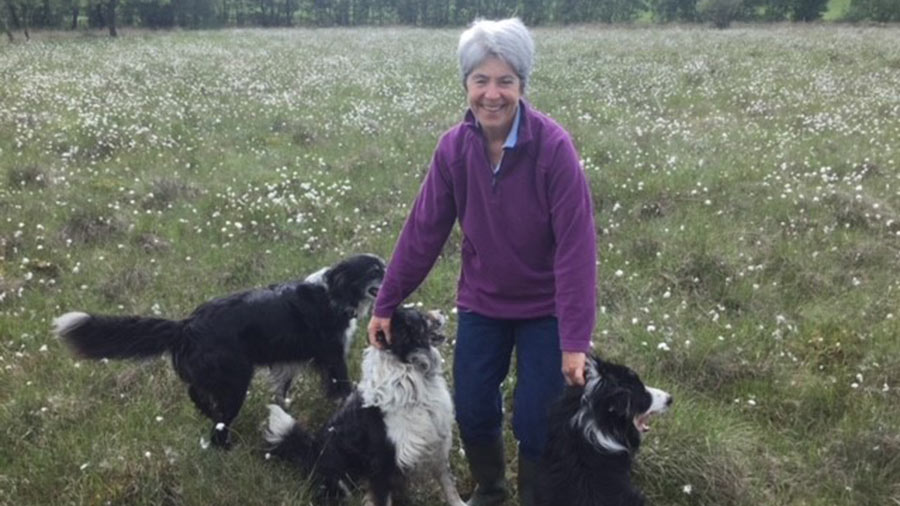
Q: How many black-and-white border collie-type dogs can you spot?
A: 3